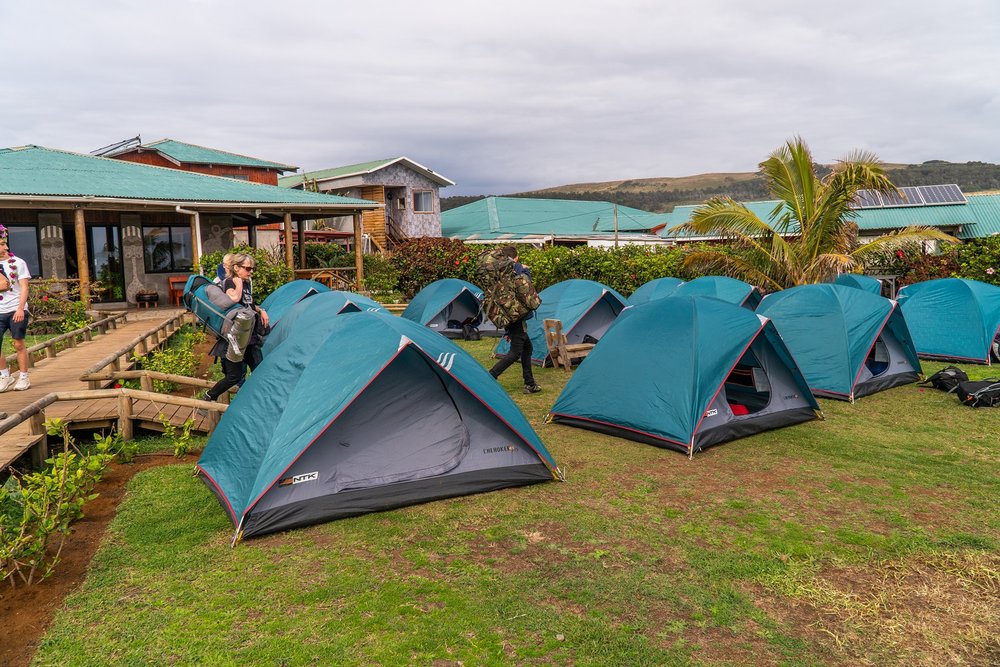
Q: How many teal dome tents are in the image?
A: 11